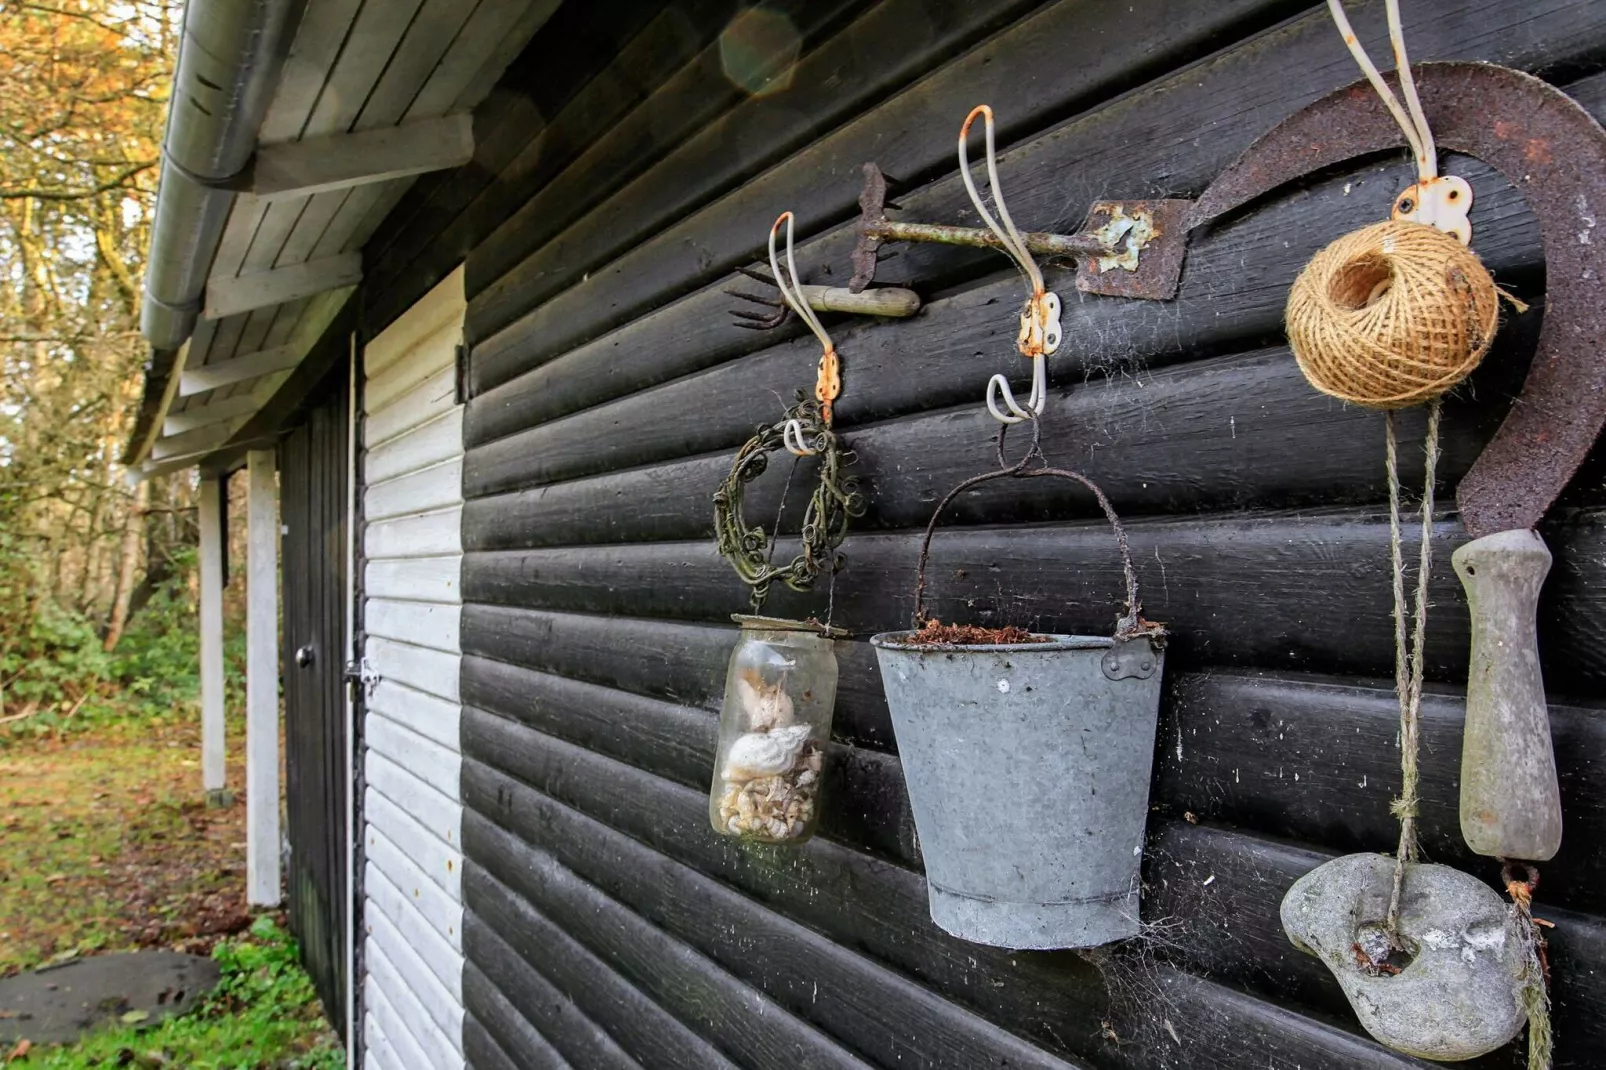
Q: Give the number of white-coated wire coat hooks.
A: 3